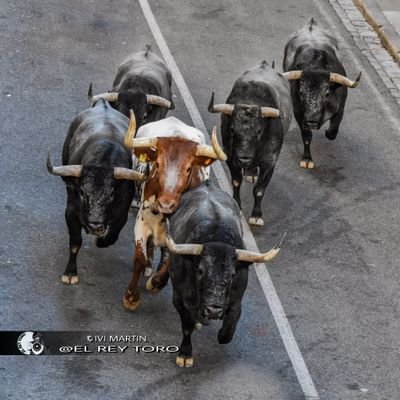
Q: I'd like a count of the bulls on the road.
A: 6